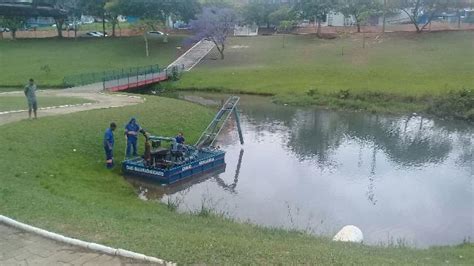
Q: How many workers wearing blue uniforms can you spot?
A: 3